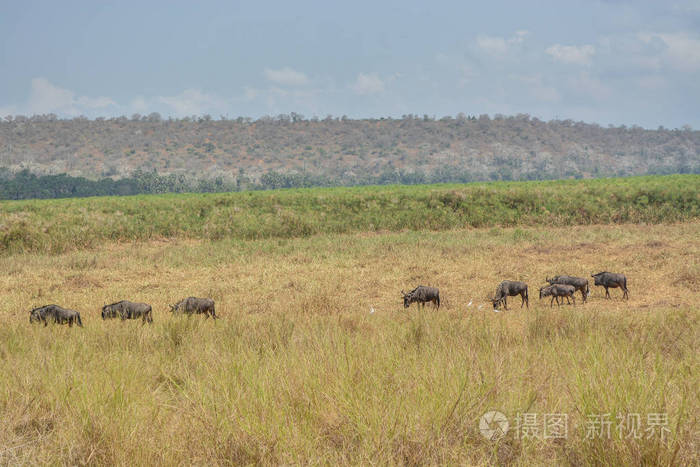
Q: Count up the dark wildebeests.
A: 8